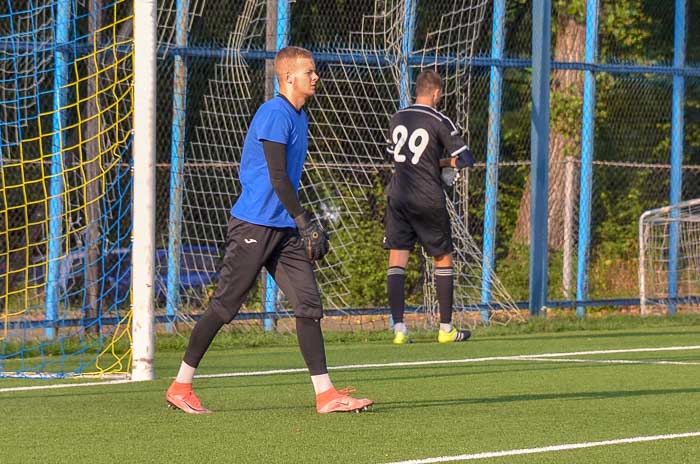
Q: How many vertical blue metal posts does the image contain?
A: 8